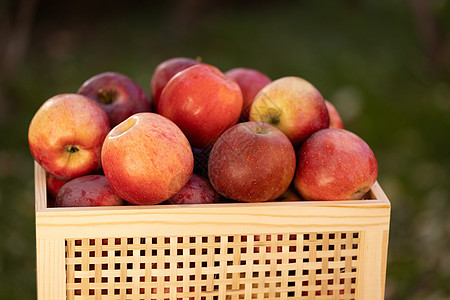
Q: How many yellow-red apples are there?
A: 3